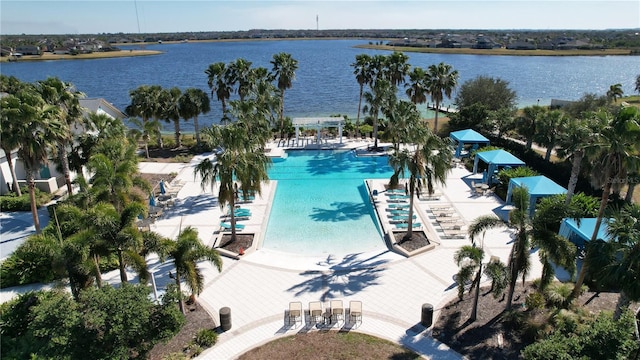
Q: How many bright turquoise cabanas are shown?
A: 4